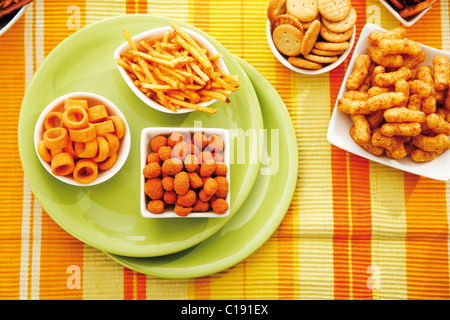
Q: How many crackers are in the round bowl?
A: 13